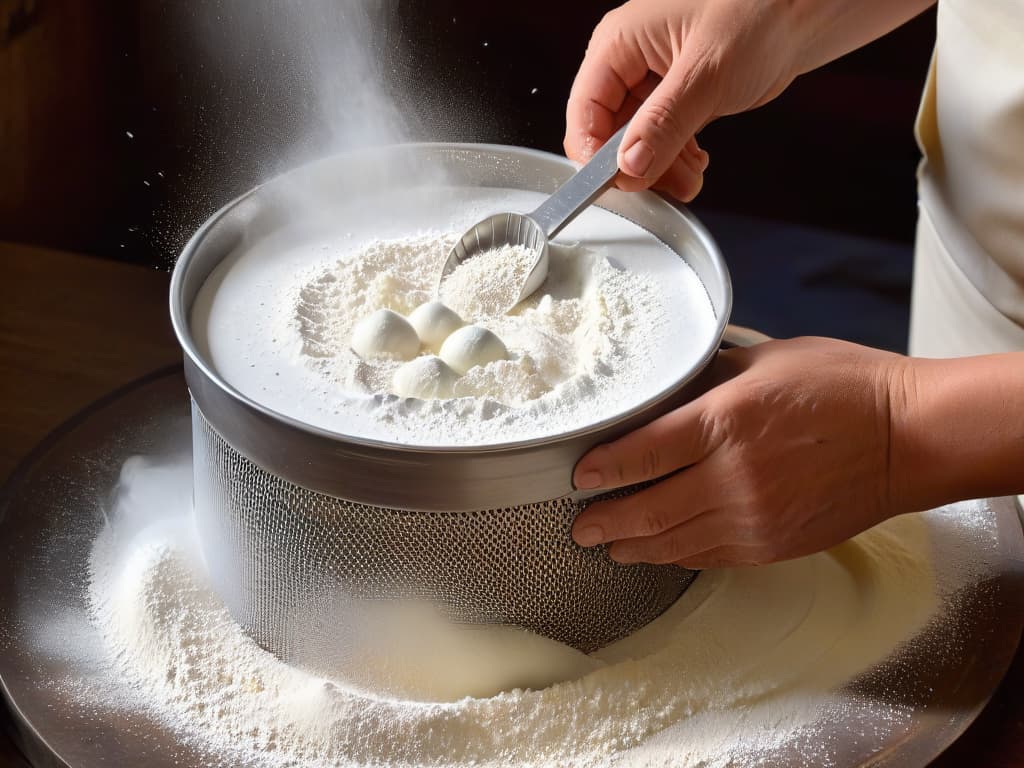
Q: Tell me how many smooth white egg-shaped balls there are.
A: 4